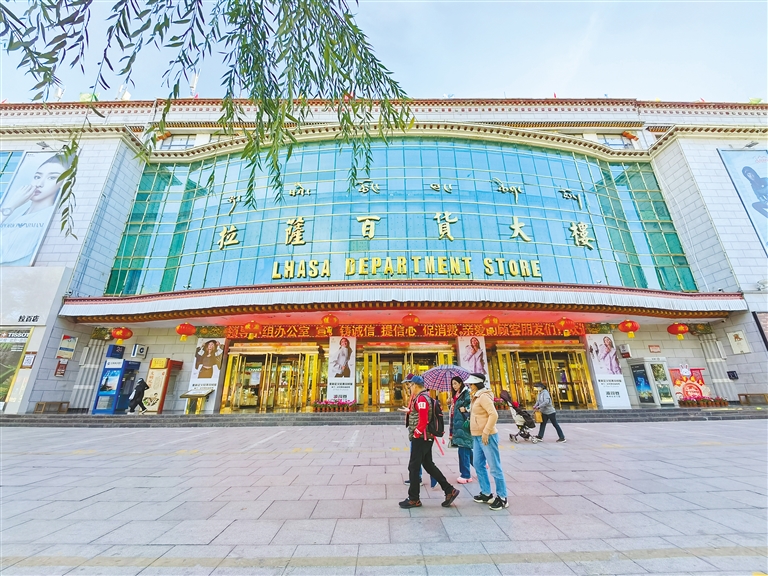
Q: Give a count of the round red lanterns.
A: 9